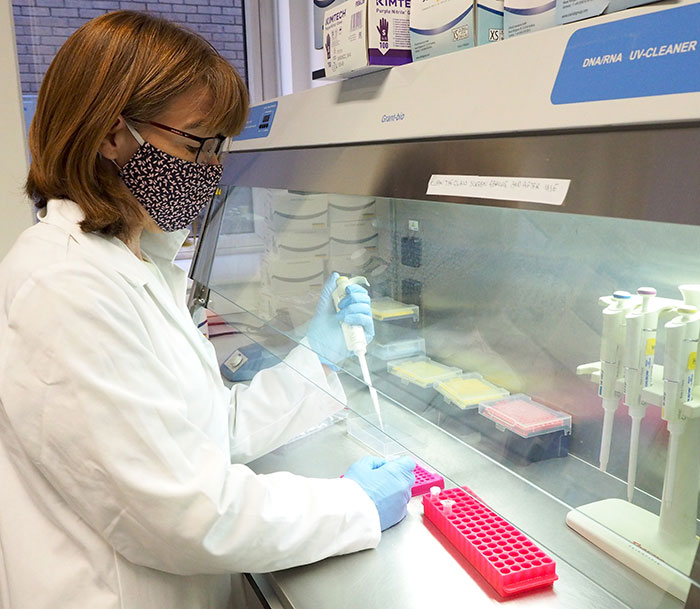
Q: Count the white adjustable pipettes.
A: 4